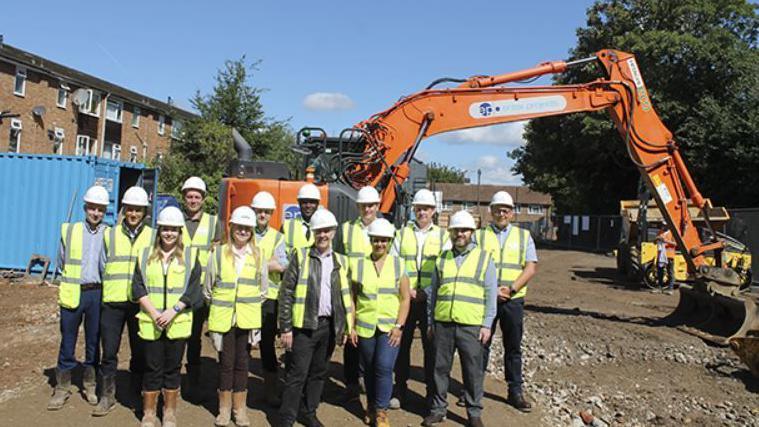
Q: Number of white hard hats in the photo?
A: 13